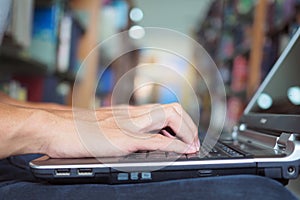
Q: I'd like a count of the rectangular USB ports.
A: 2